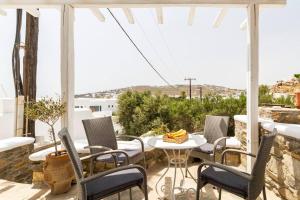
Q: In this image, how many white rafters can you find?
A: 8